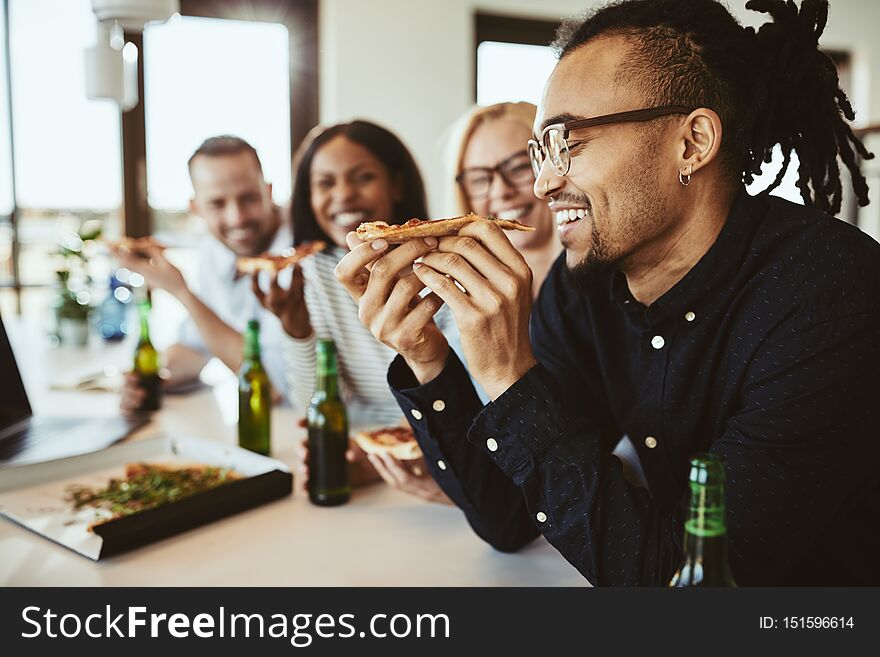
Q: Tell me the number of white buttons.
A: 8